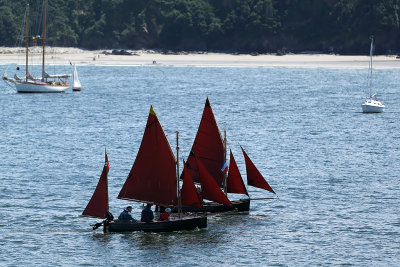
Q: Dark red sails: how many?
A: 7